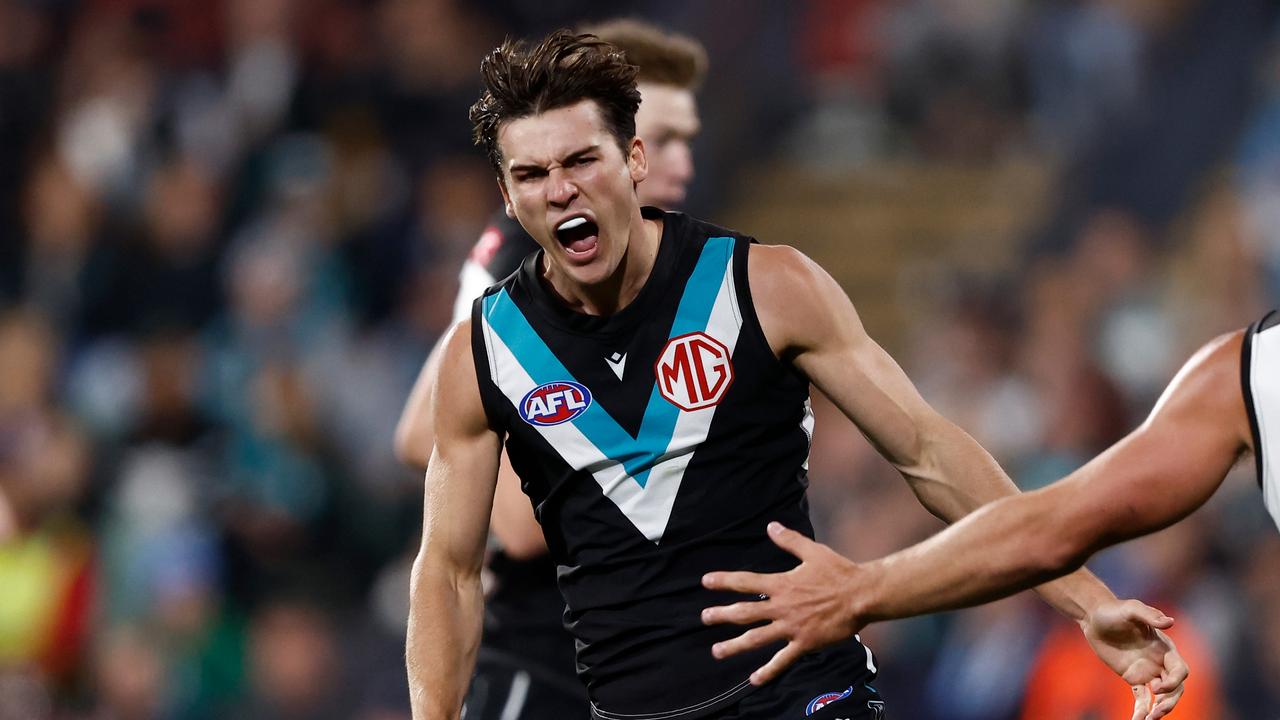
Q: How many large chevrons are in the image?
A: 2